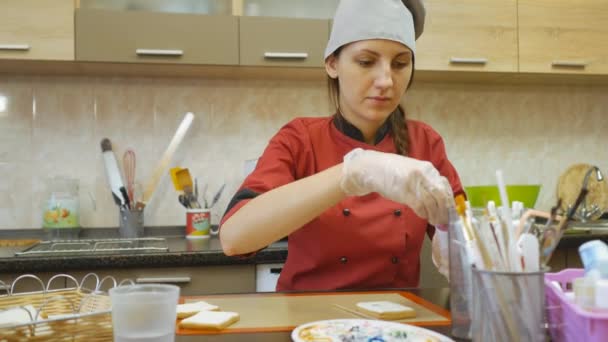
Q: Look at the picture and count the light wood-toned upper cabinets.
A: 3